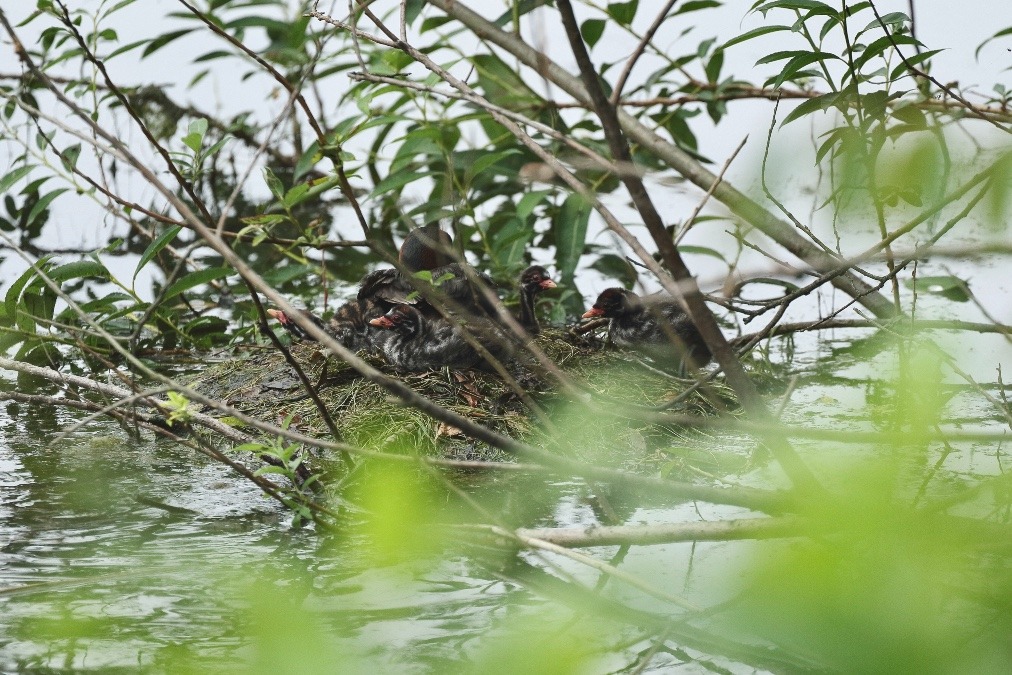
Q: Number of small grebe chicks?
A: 4